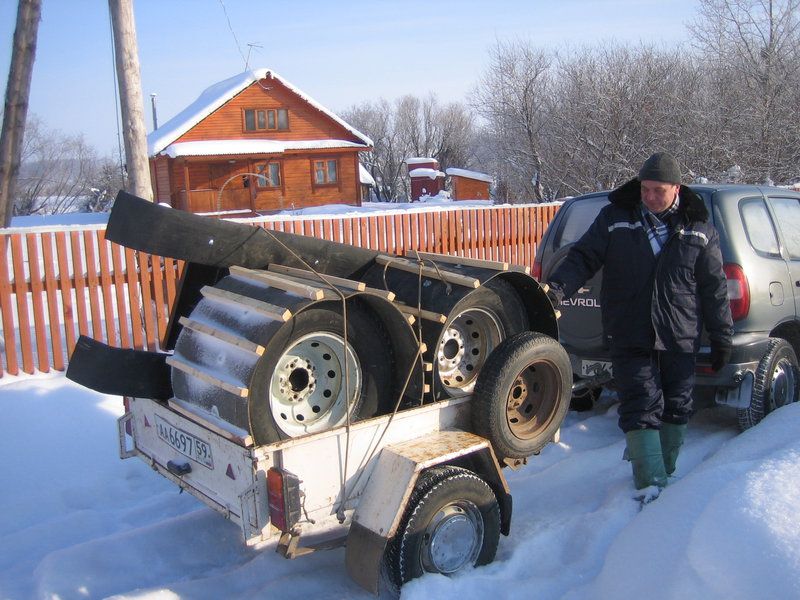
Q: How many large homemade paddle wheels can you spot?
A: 2